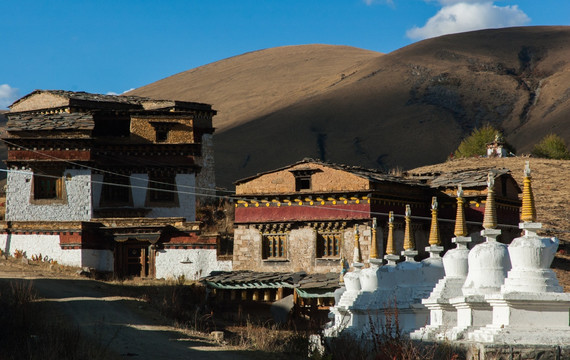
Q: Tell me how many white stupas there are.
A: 9